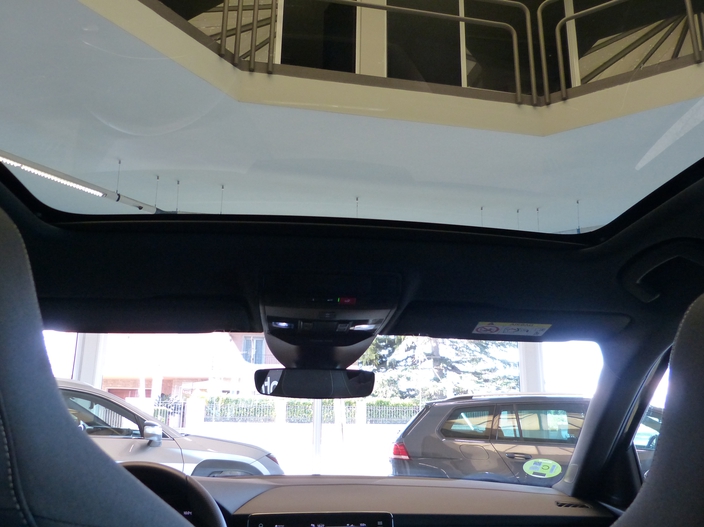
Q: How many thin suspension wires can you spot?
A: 9